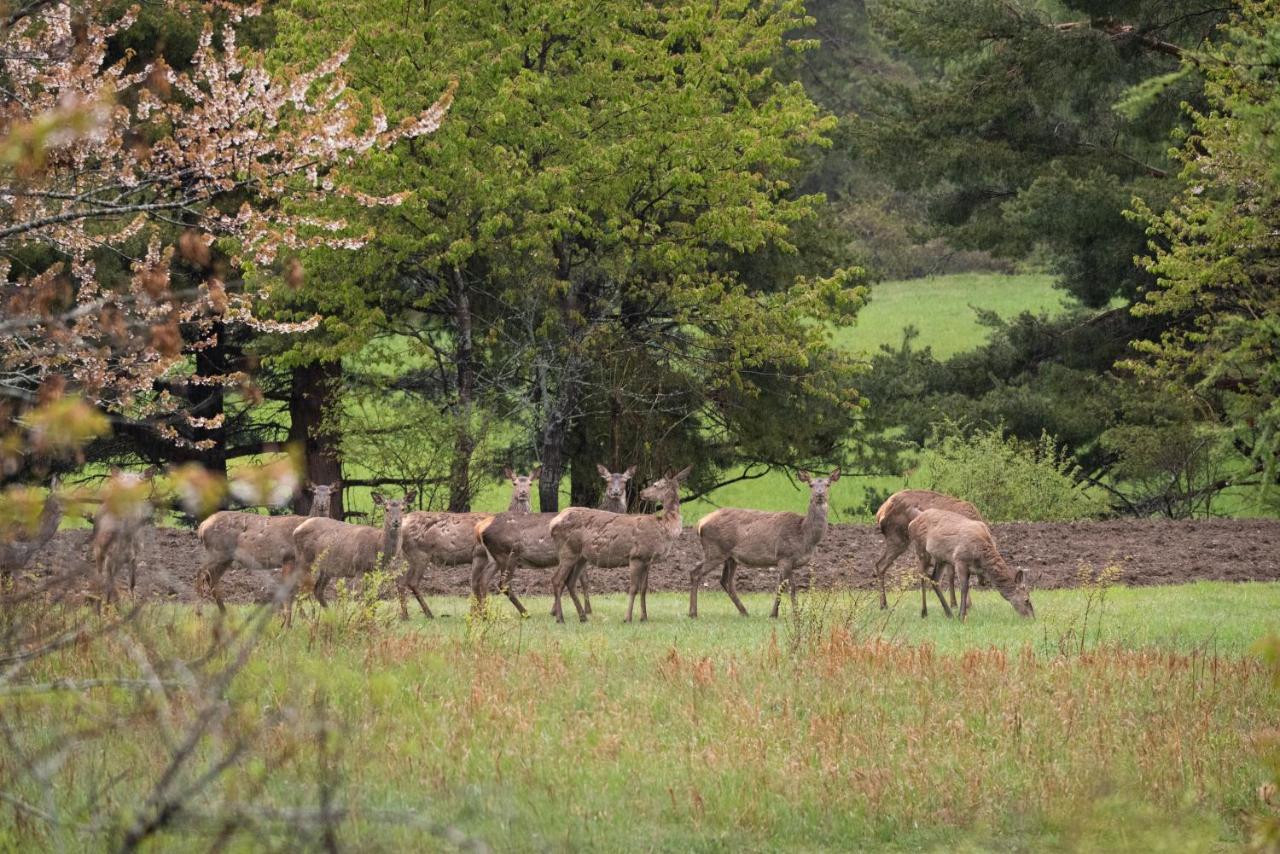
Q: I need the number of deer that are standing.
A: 10